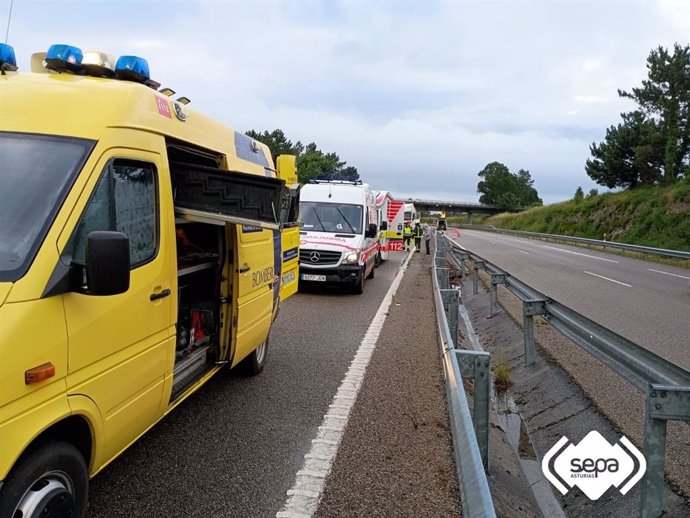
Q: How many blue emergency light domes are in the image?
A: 3